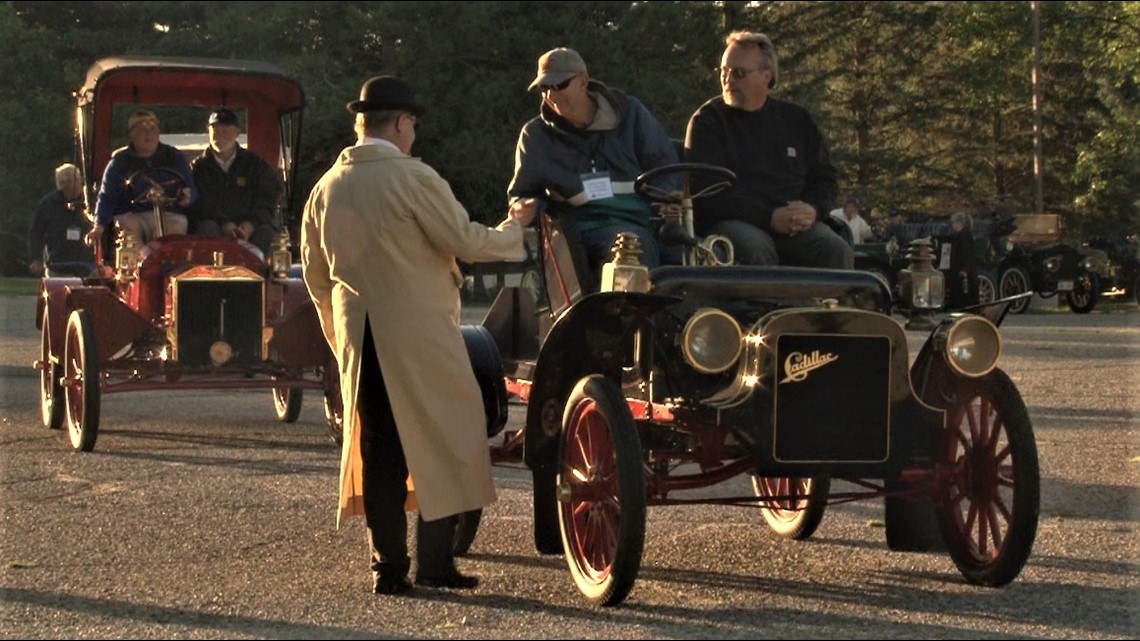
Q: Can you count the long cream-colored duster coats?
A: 1